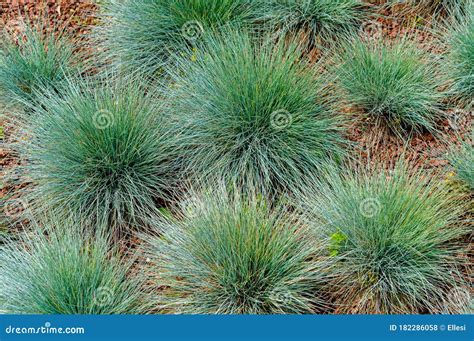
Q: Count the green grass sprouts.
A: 11